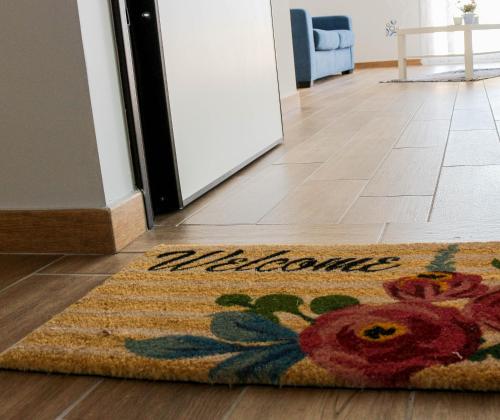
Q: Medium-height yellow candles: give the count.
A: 0